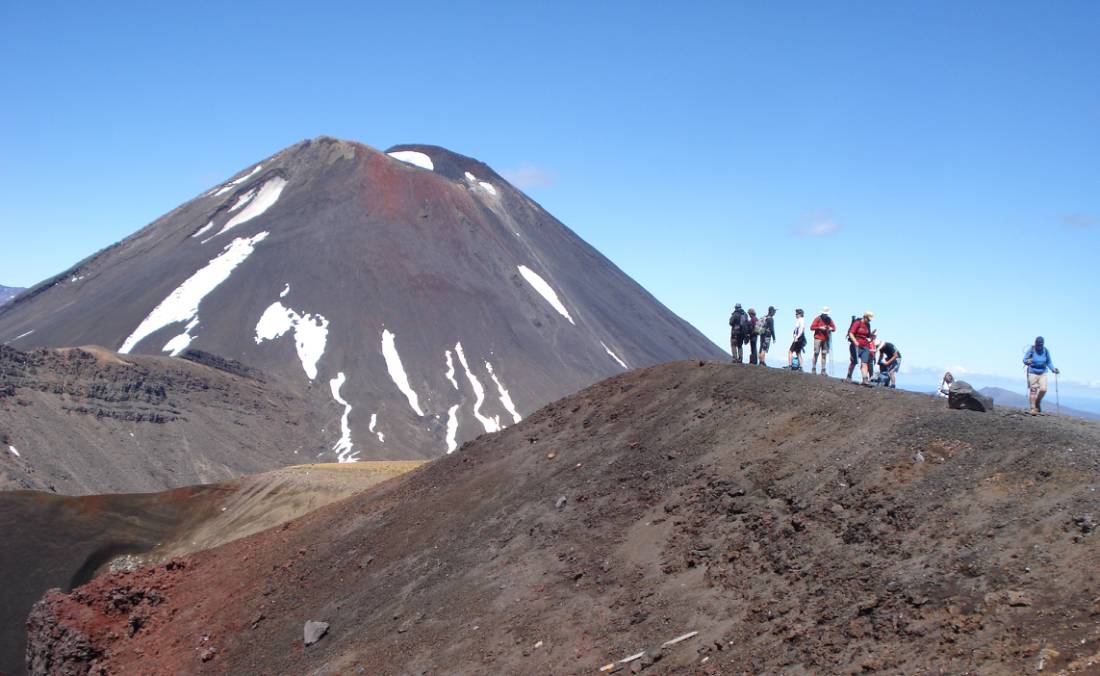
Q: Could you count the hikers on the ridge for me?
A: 10